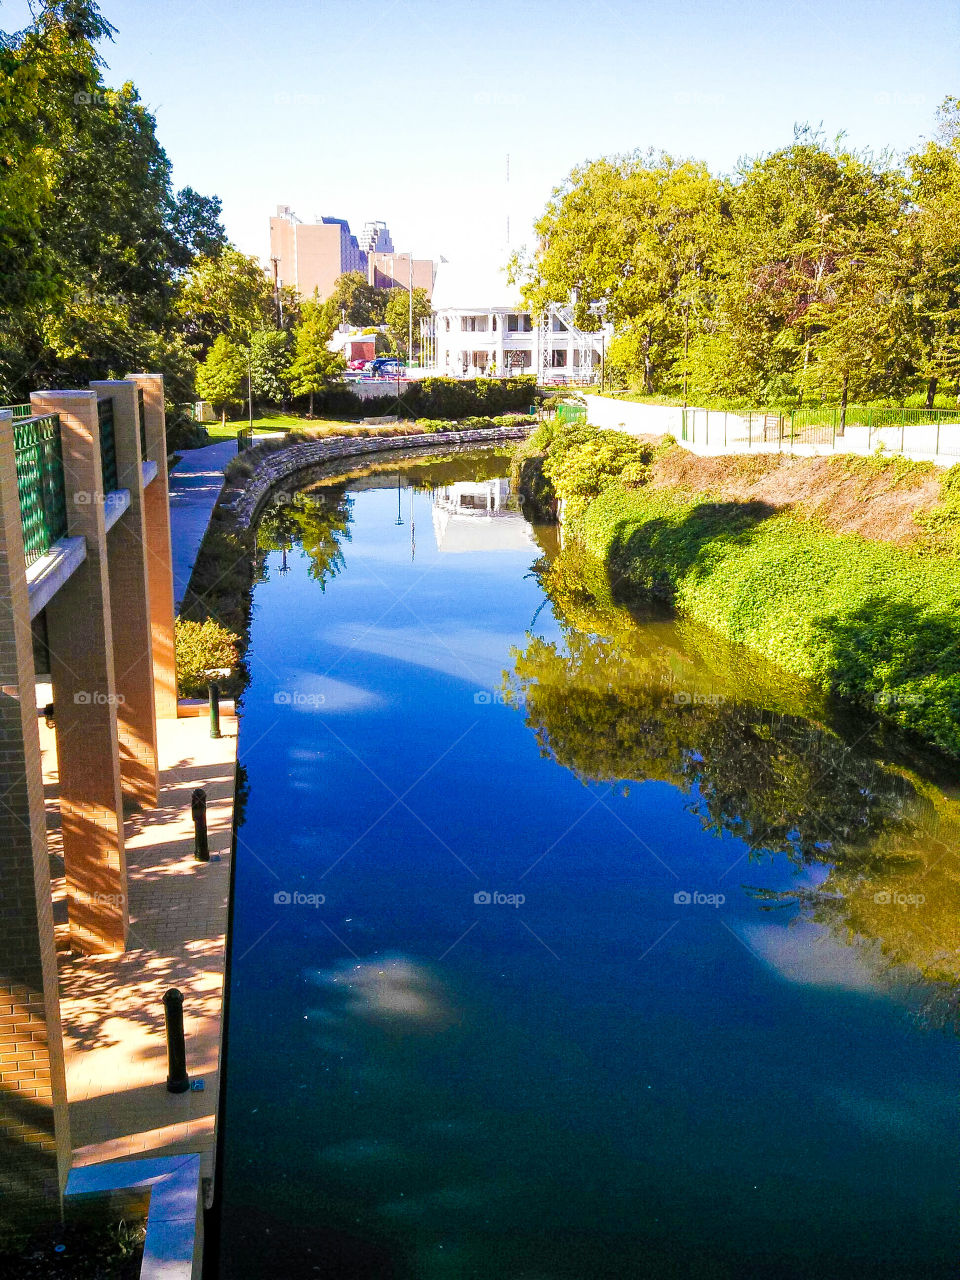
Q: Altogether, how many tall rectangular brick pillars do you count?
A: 4